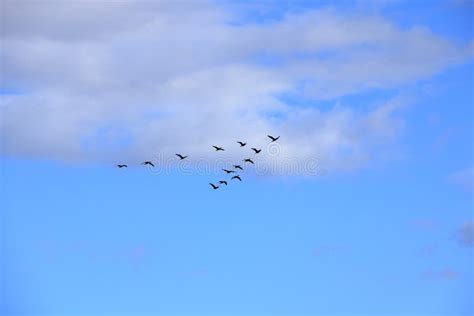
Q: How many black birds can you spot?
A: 13